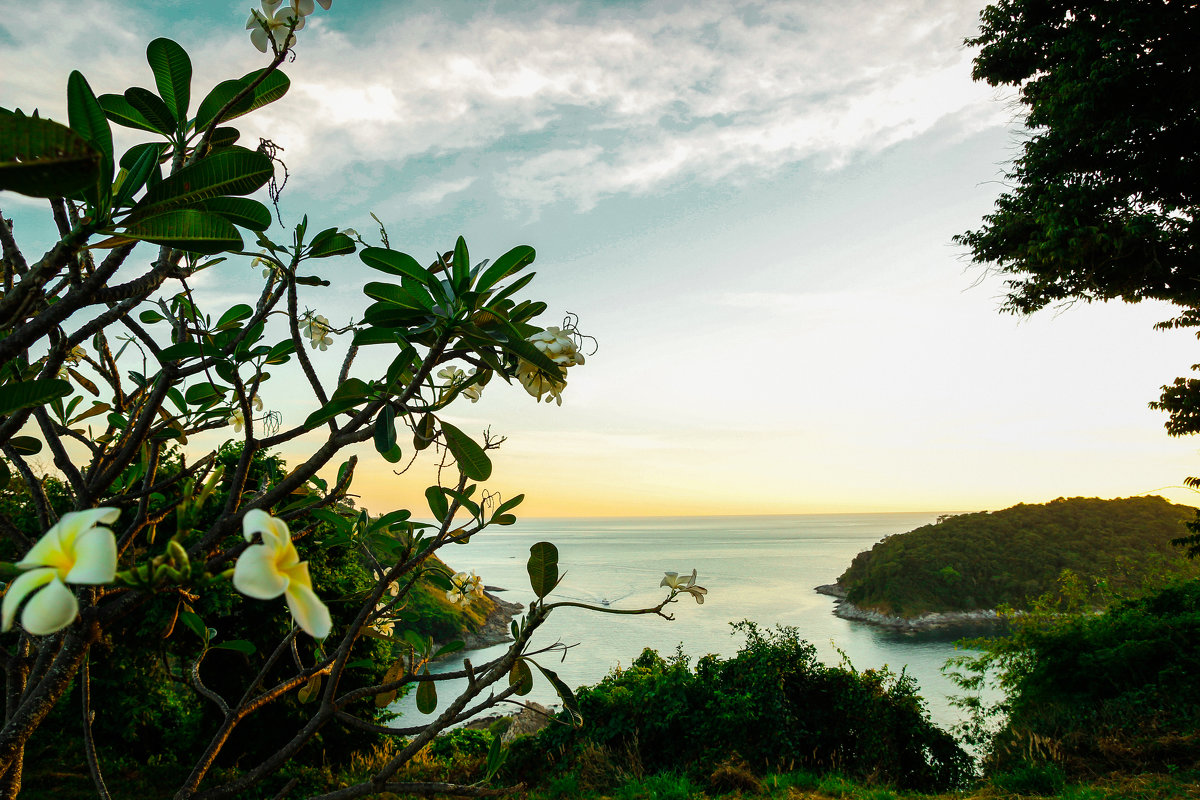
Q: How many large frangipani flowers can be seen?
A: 2